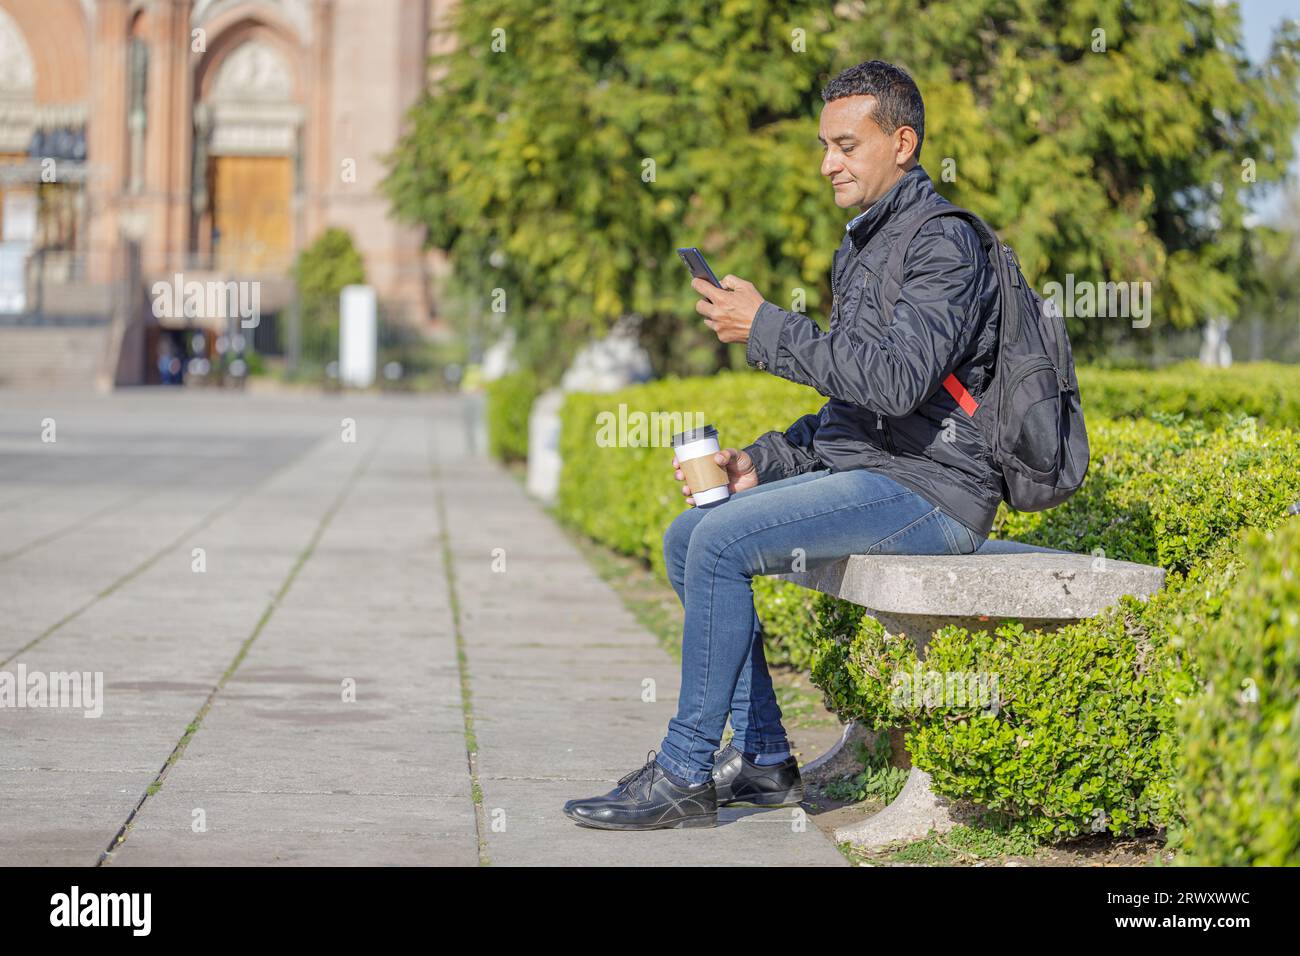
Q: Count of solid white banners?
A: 1